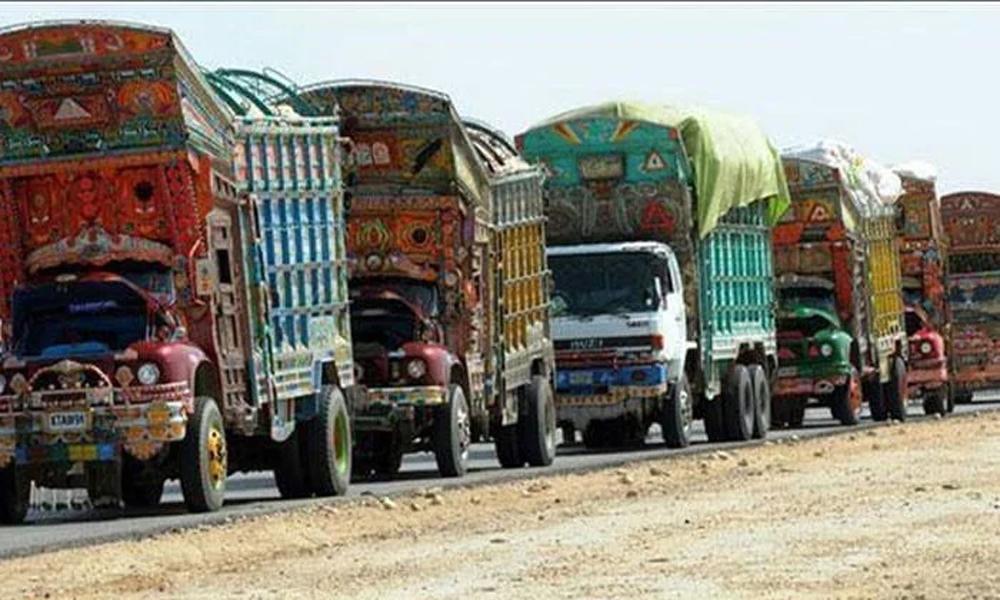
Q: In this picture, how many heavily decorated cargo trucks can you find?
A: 6